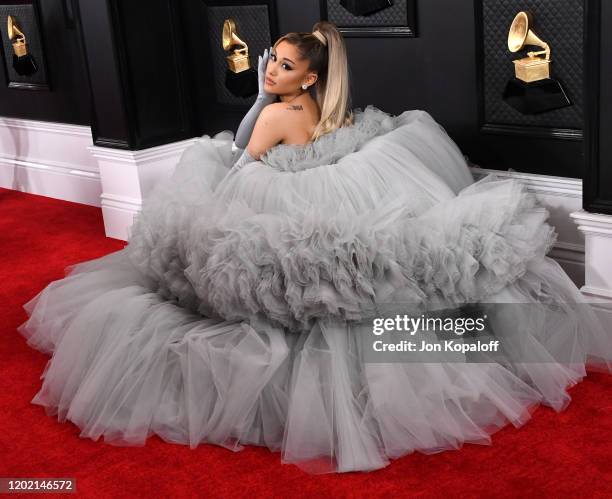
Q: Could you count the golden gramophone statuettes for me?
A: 3